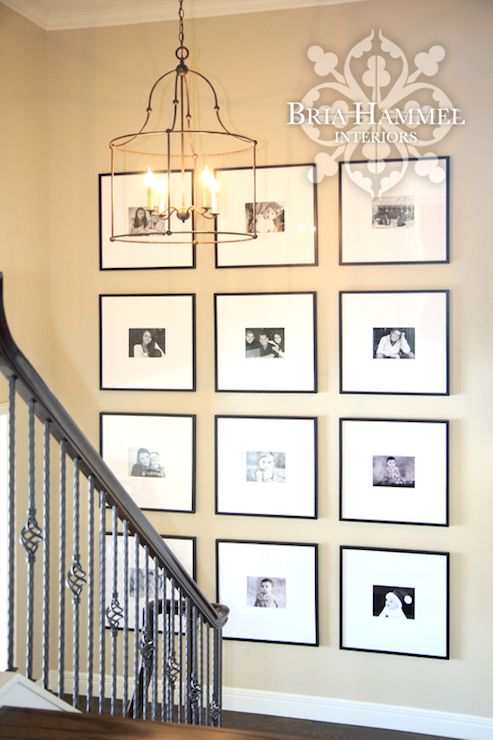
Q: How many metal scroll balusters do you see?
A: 7